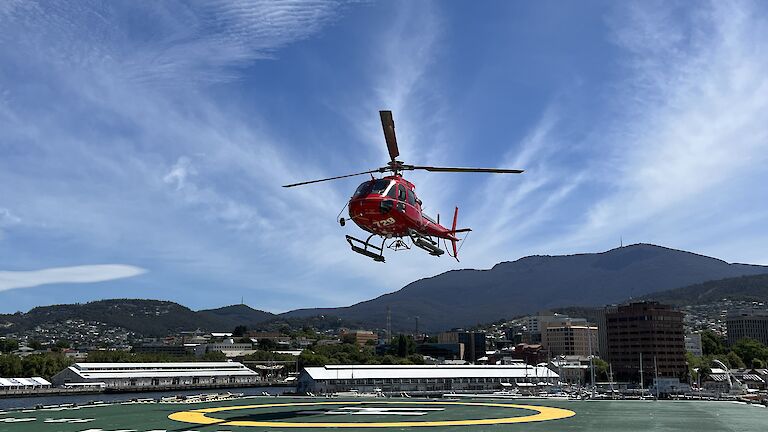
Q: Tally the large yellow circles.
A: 1